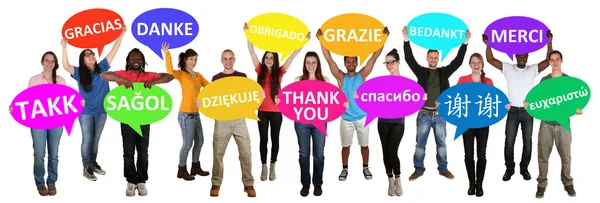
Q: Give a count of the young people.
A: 13